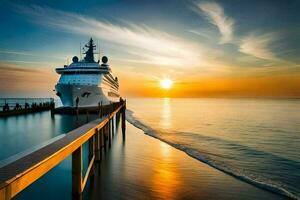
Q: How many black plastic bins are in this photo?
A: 0